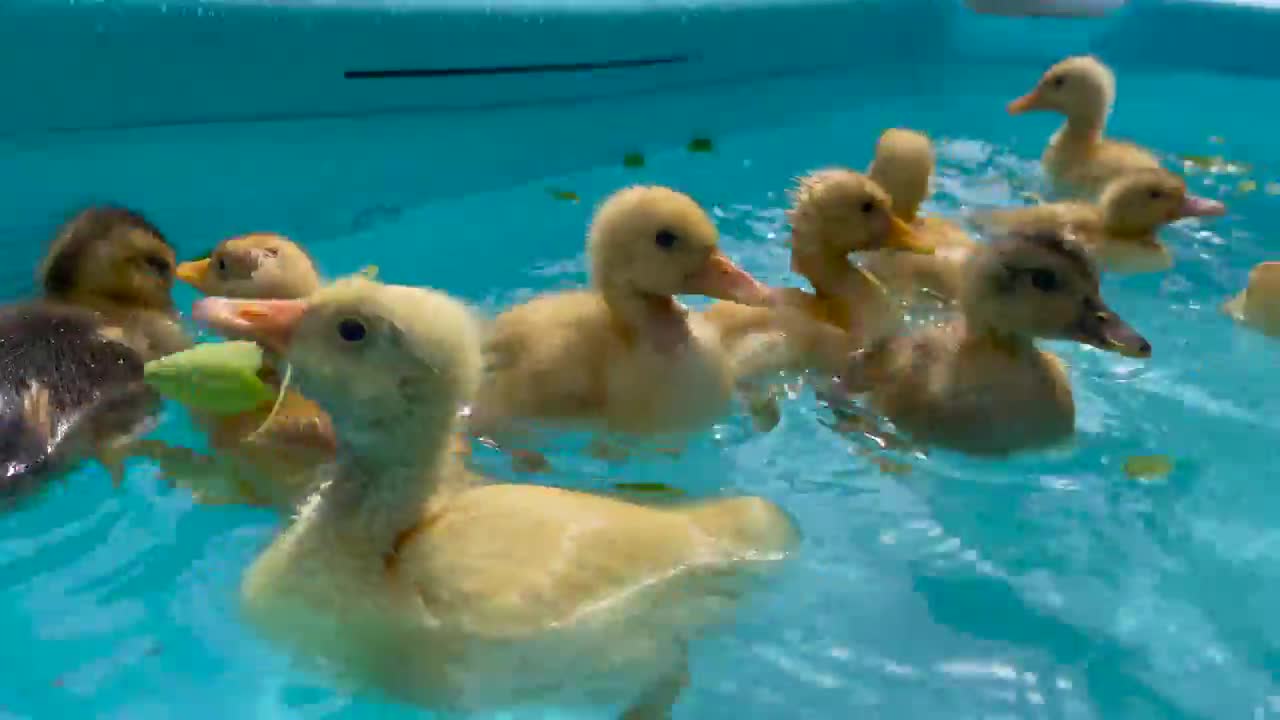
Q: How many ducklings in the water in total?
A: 10